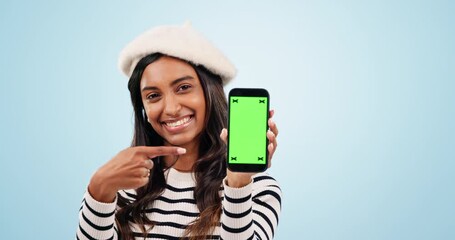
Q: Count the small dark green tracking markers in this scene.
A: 4